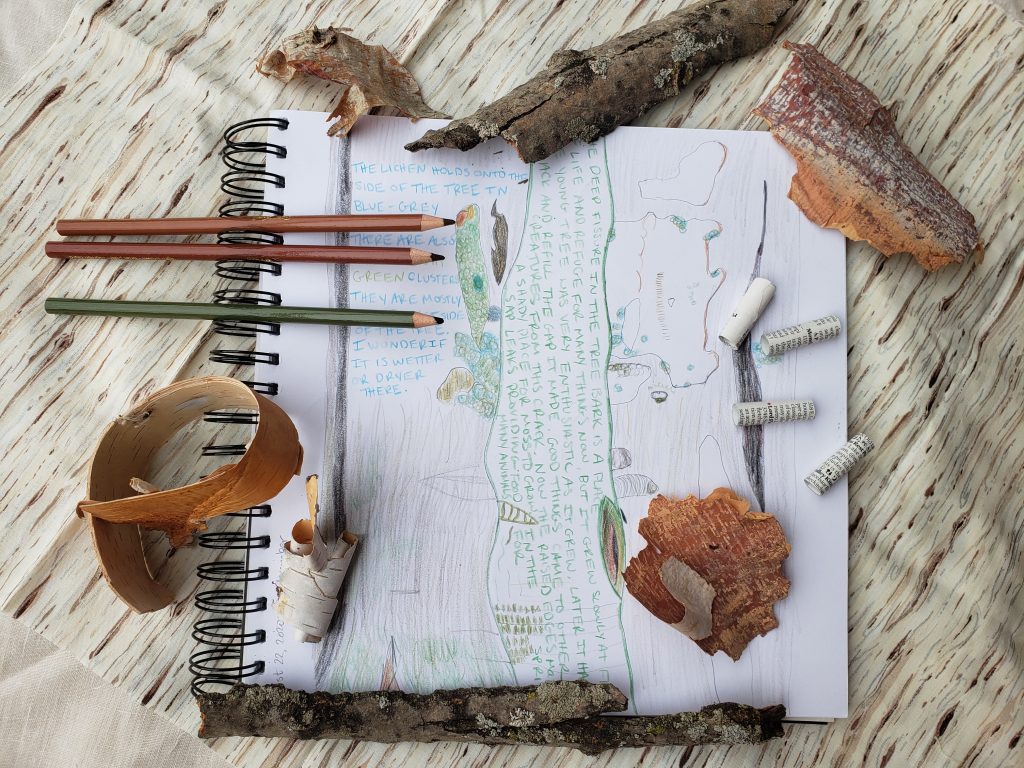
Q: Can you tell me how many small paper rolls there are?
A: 4